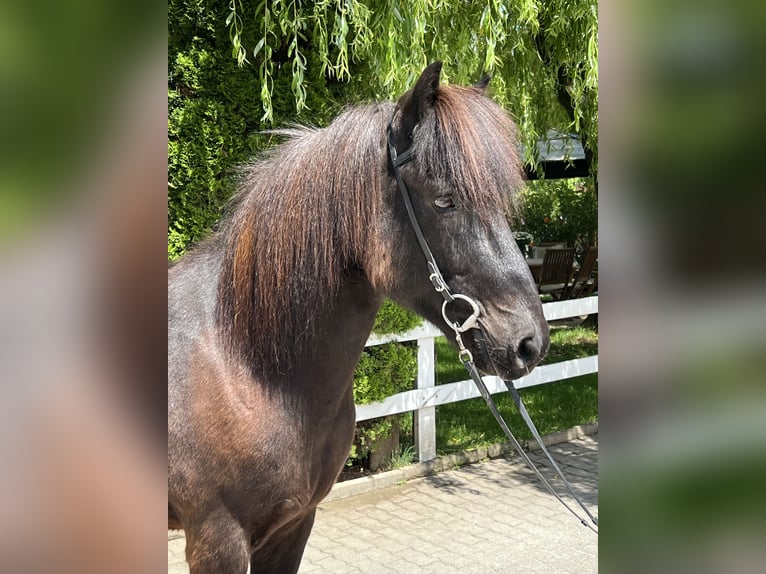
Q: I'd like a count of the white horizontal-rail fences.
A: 1